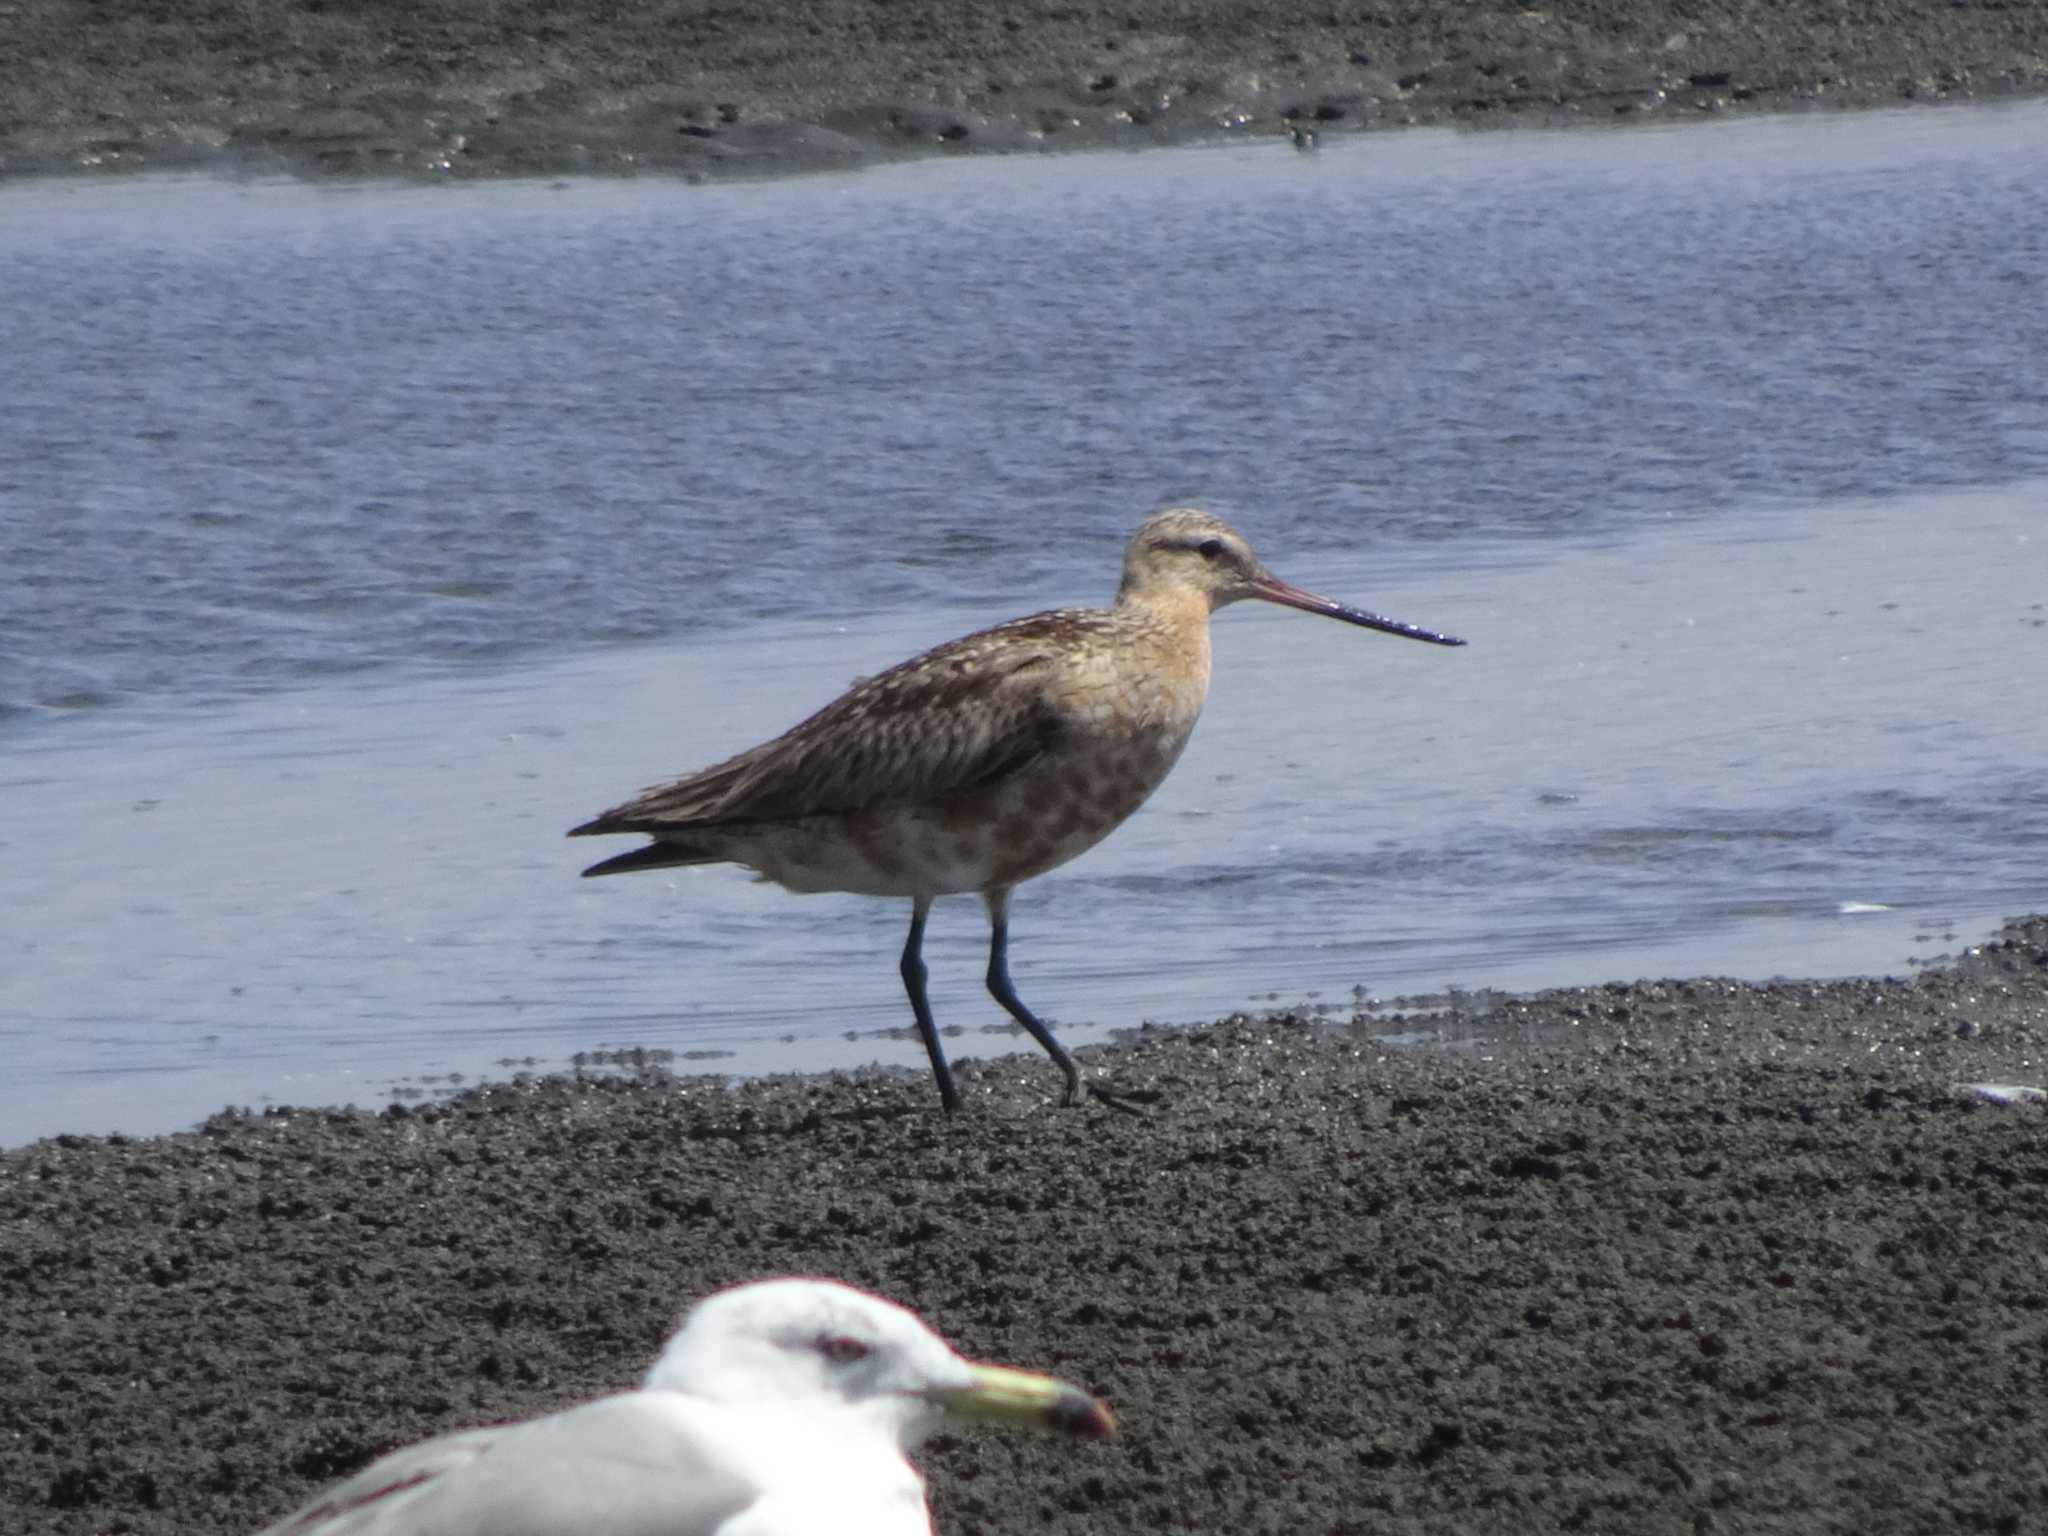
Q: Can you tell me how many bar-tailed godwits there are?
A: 1